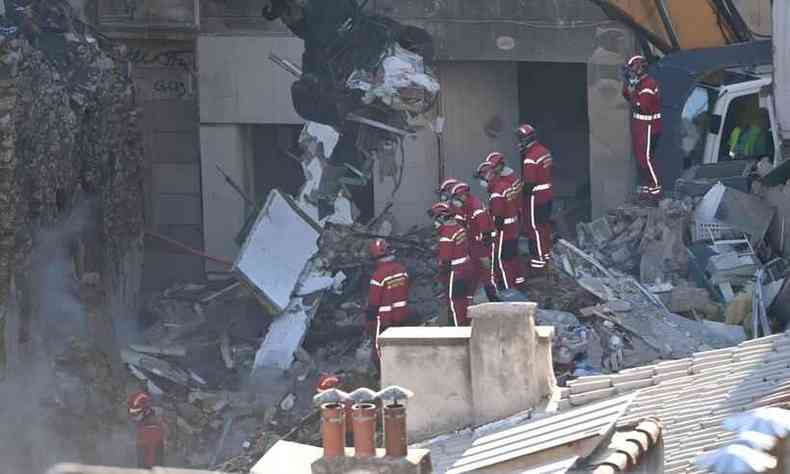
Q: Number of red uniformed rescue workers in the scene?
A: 10